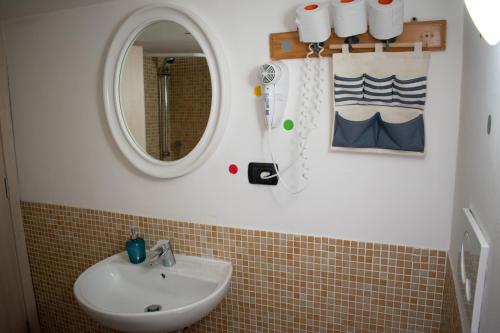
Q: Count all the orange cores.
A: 3